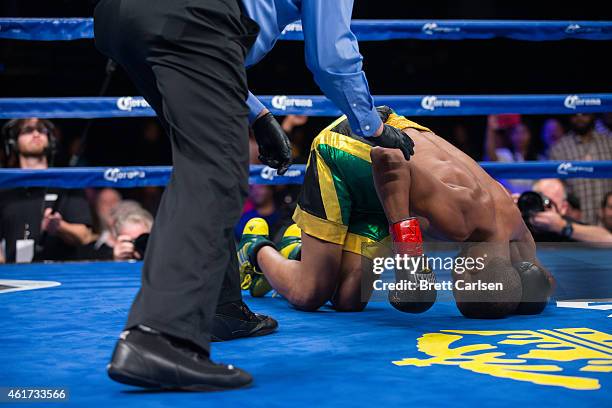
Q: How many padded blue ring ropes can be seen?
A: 3